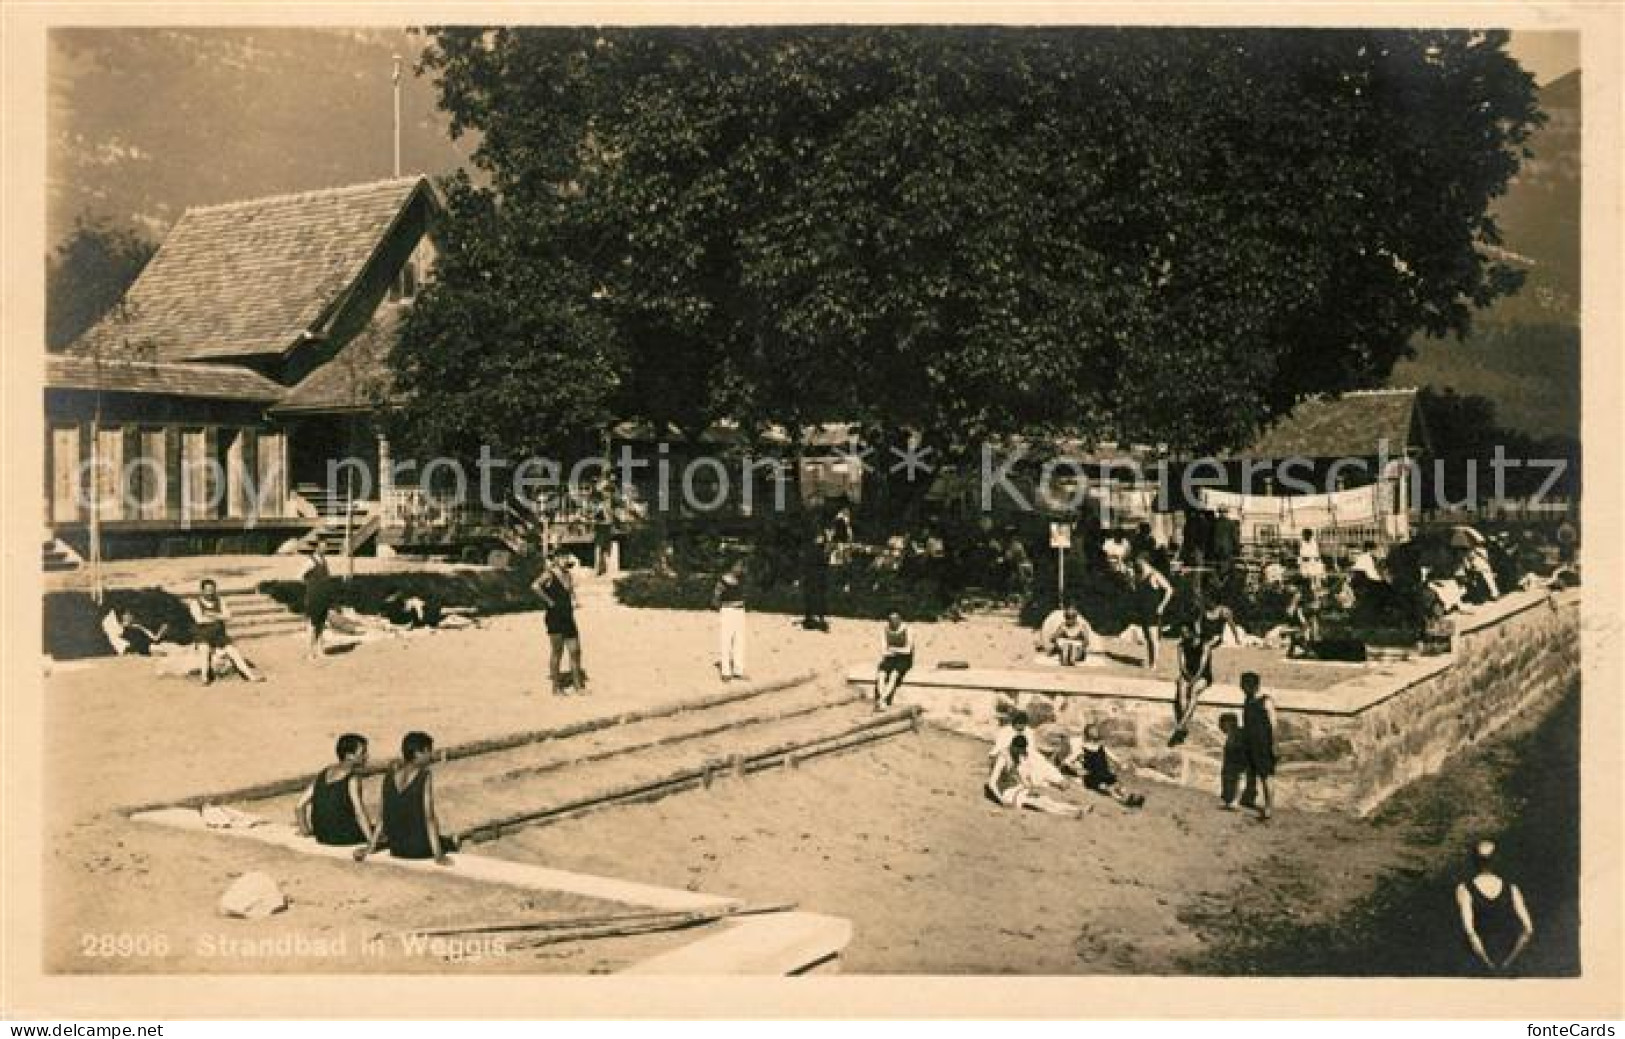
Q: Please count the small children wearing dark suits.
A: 2